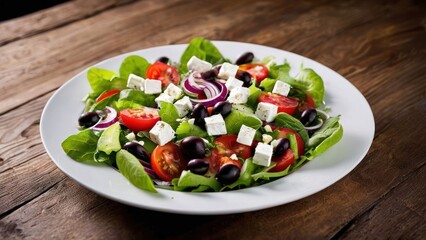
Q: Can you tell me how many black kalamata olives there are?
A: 13